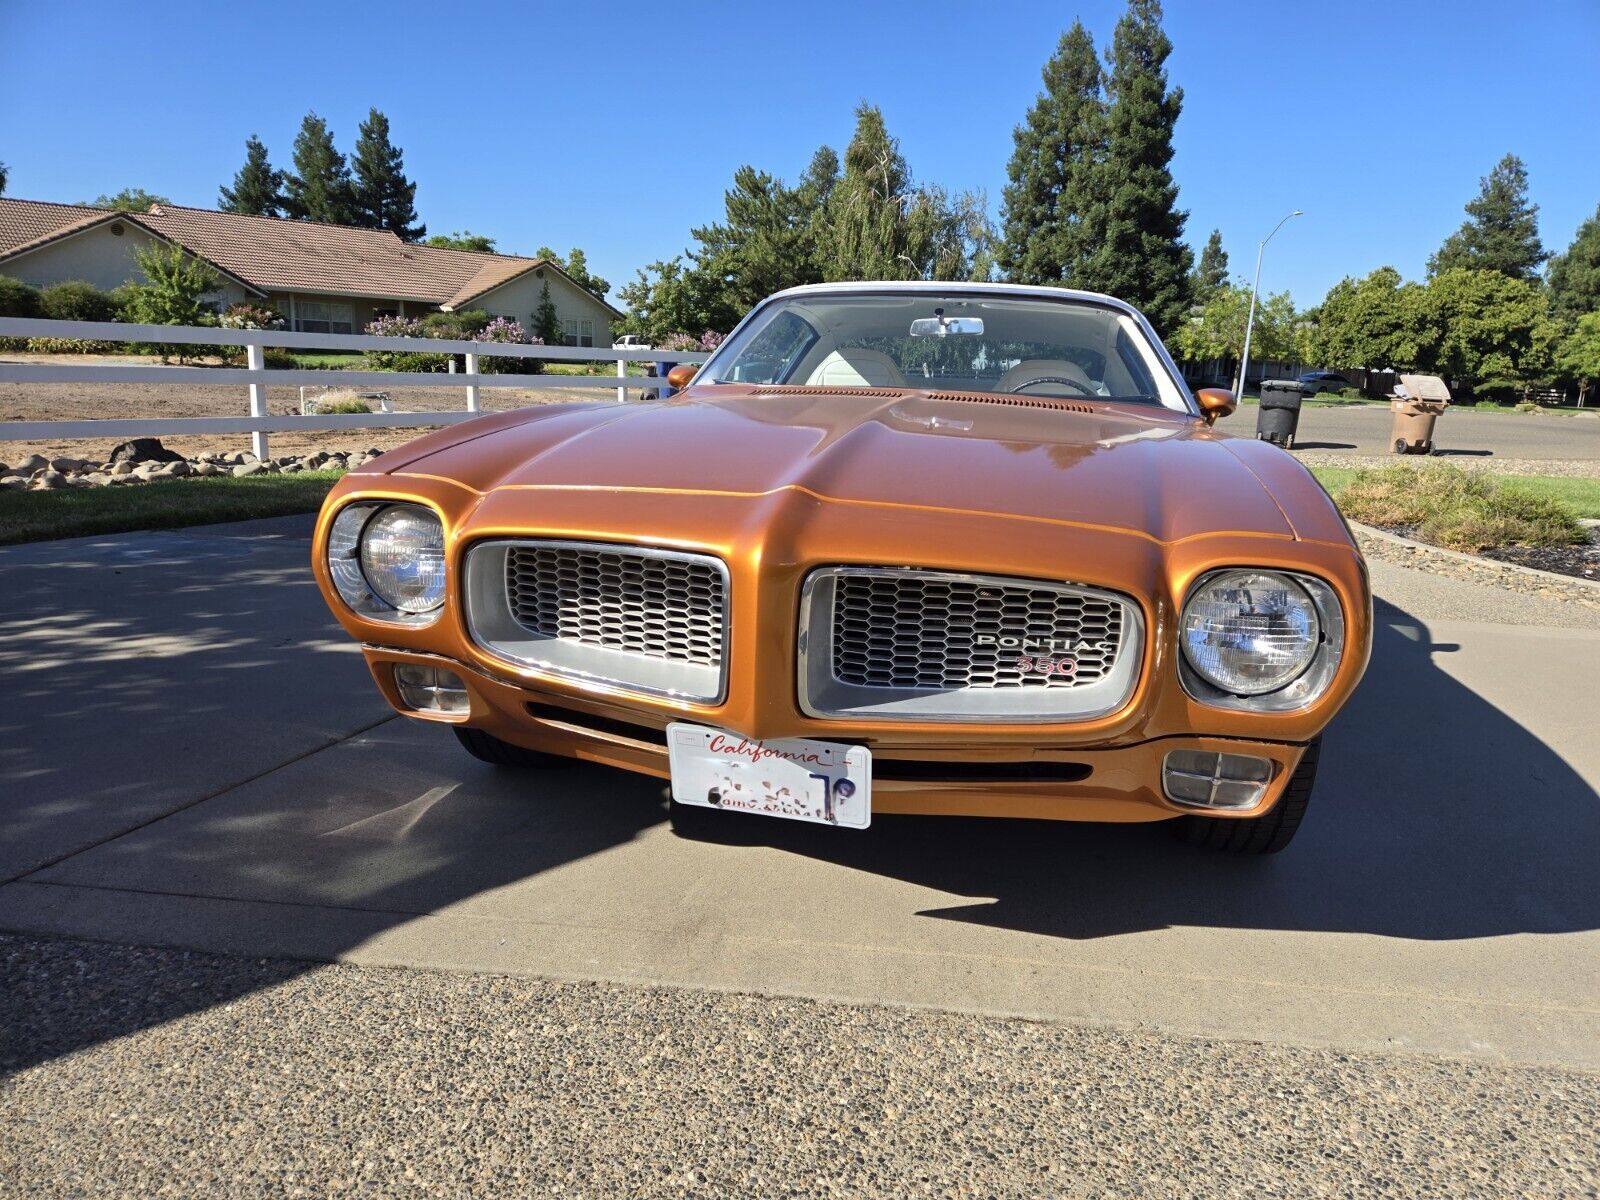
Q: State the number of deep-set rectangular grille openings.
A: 2